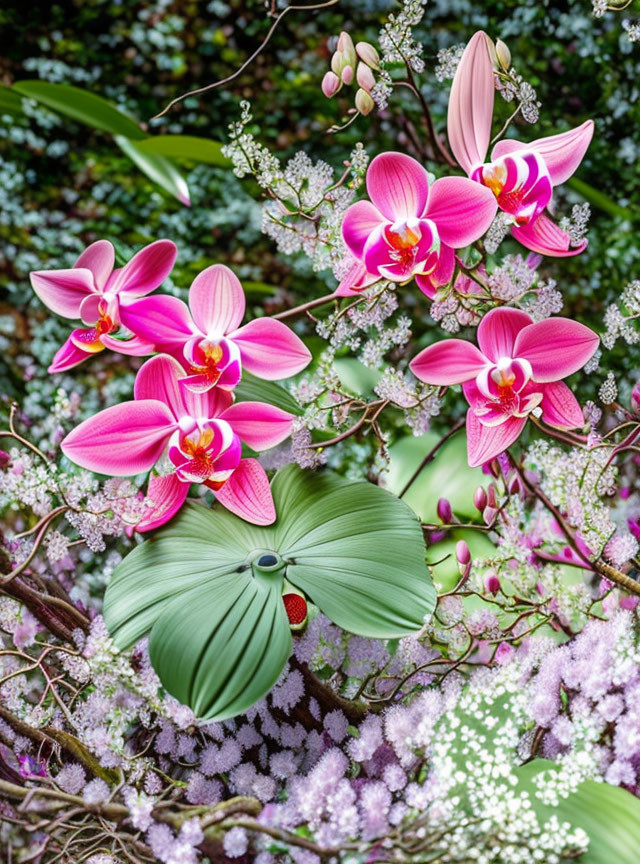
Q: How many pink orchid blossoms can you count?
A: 6